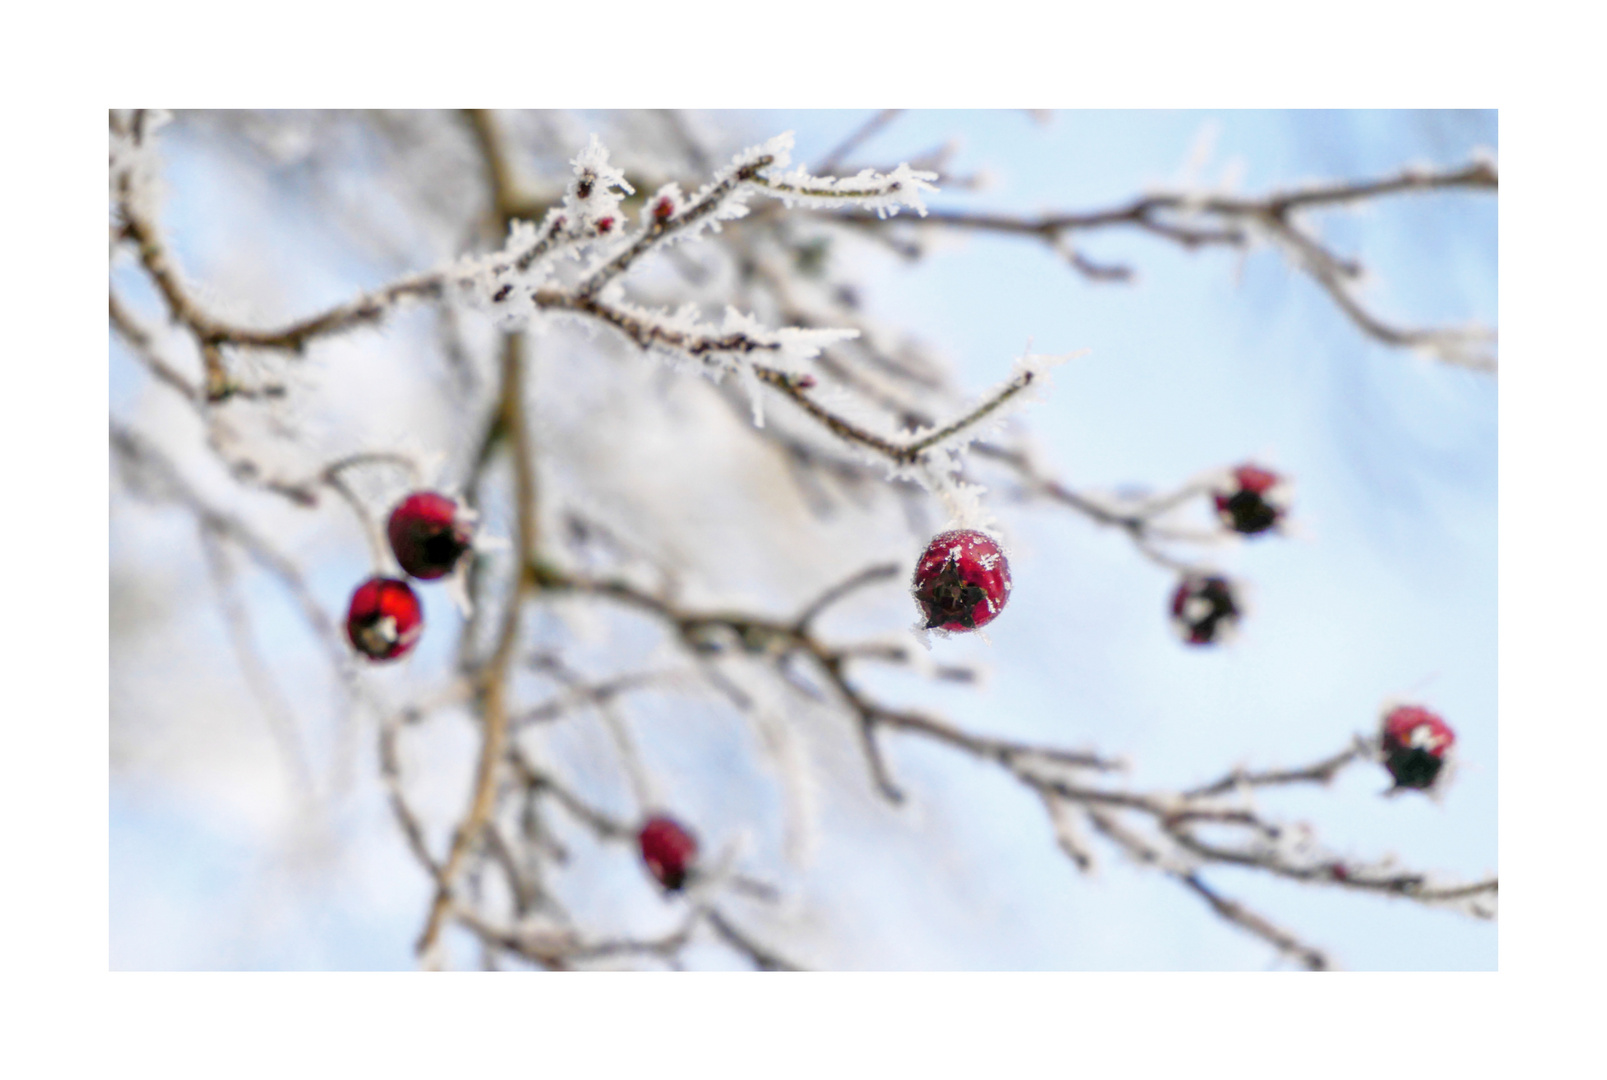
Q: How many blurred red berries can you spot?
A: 6